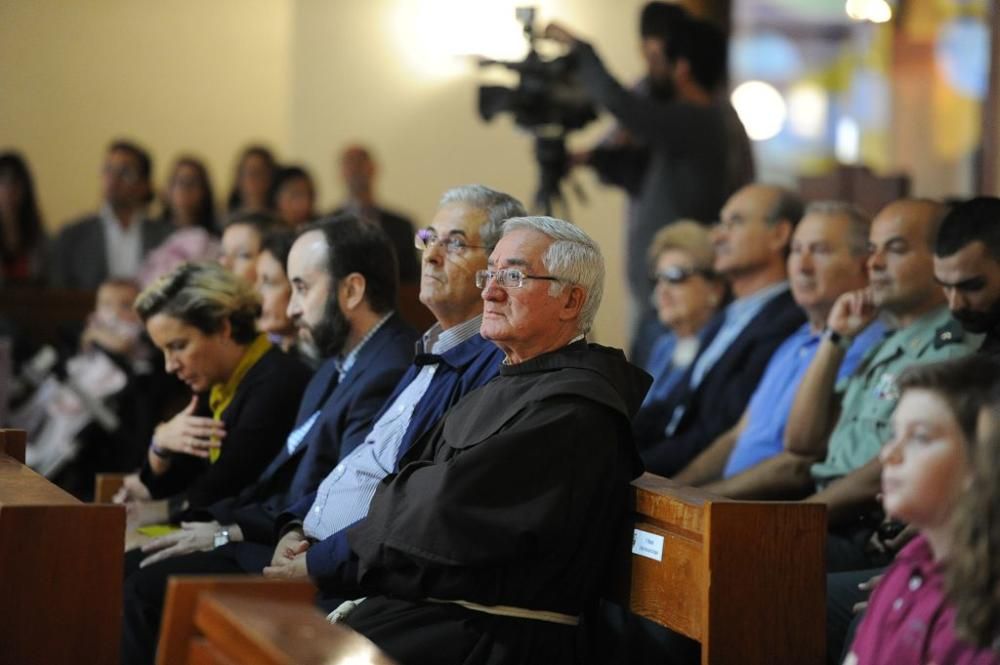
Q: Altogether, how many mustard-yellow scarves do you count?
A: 1